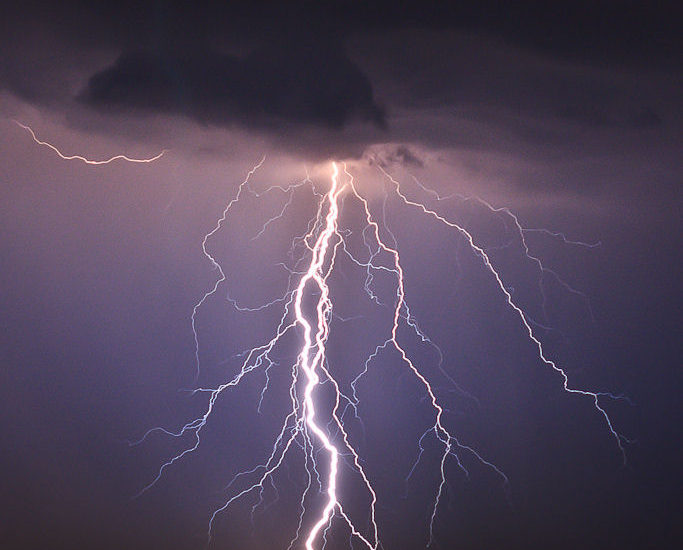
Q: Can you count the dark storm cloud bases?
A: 1